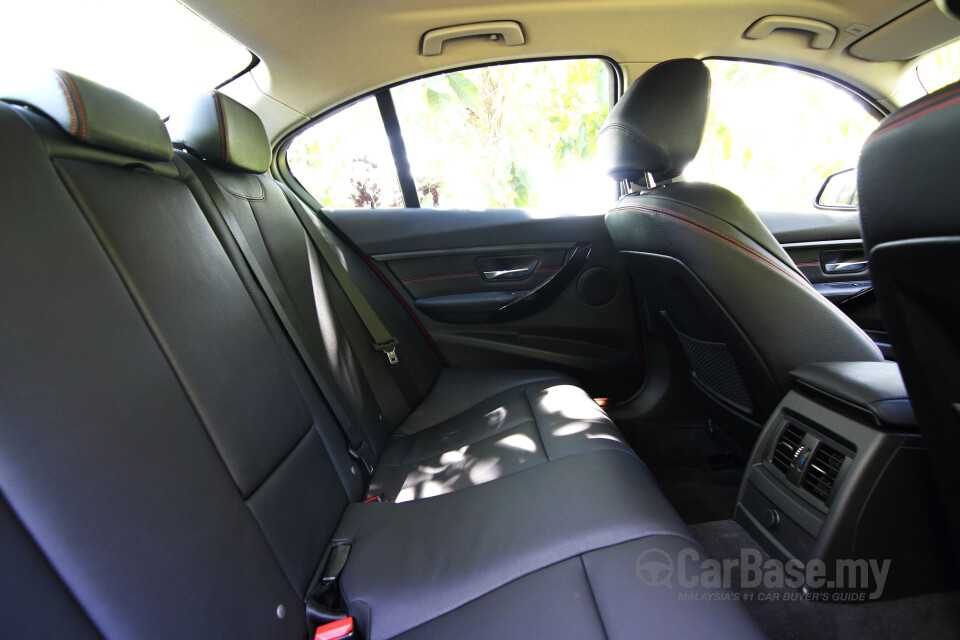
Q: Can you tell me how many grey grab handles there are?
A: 2